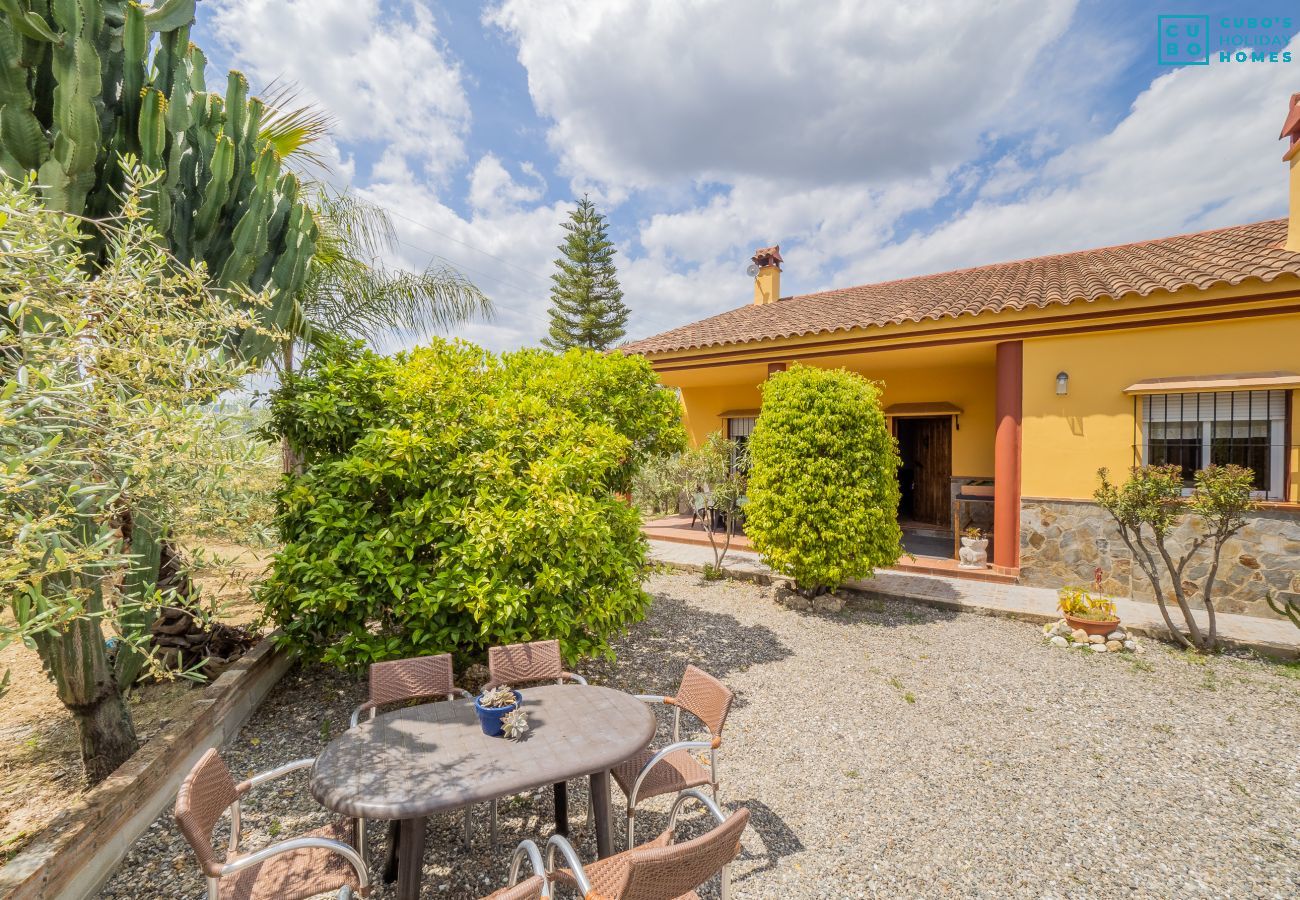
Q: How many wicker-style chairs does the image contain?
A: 6